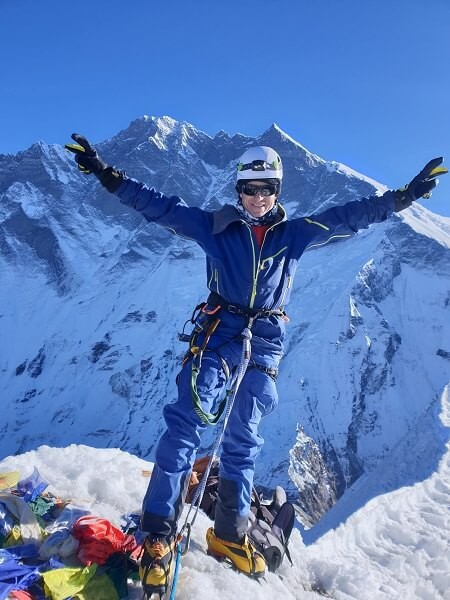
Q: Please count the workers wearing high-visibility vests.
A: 0